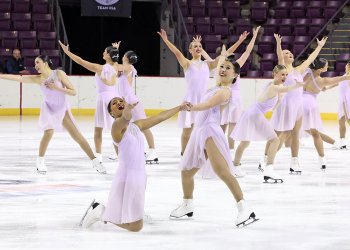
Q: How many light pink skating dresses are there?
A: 11